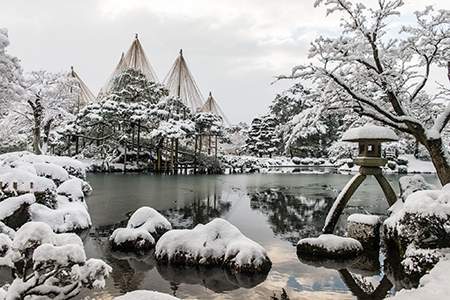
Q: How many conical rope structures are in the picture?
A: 5